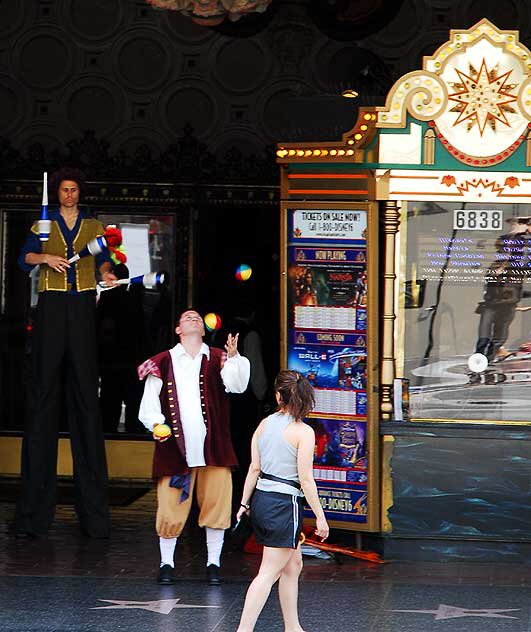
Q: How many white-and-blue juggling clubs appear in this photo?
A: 3